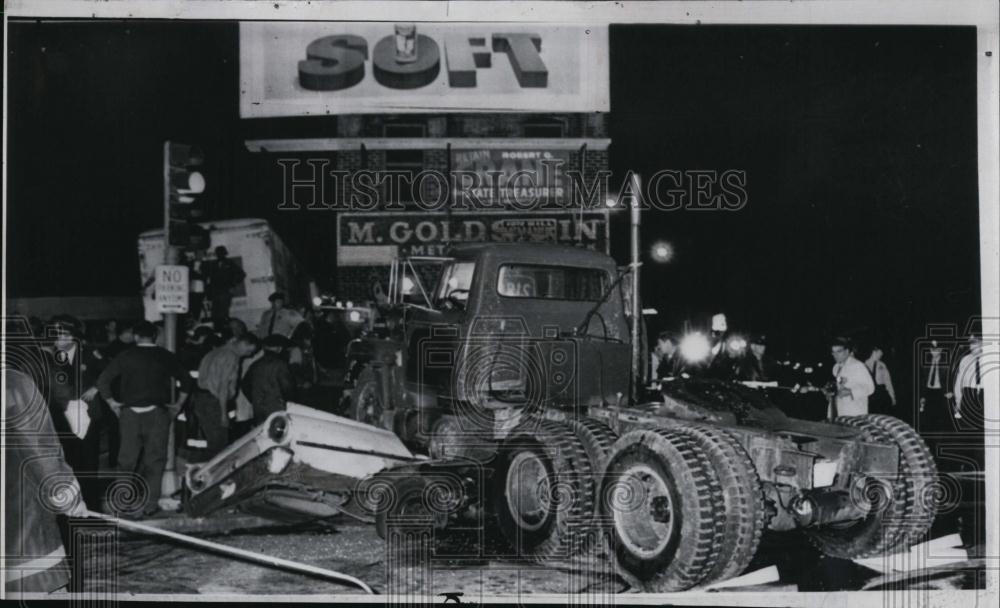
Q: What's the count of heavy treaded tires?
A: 6